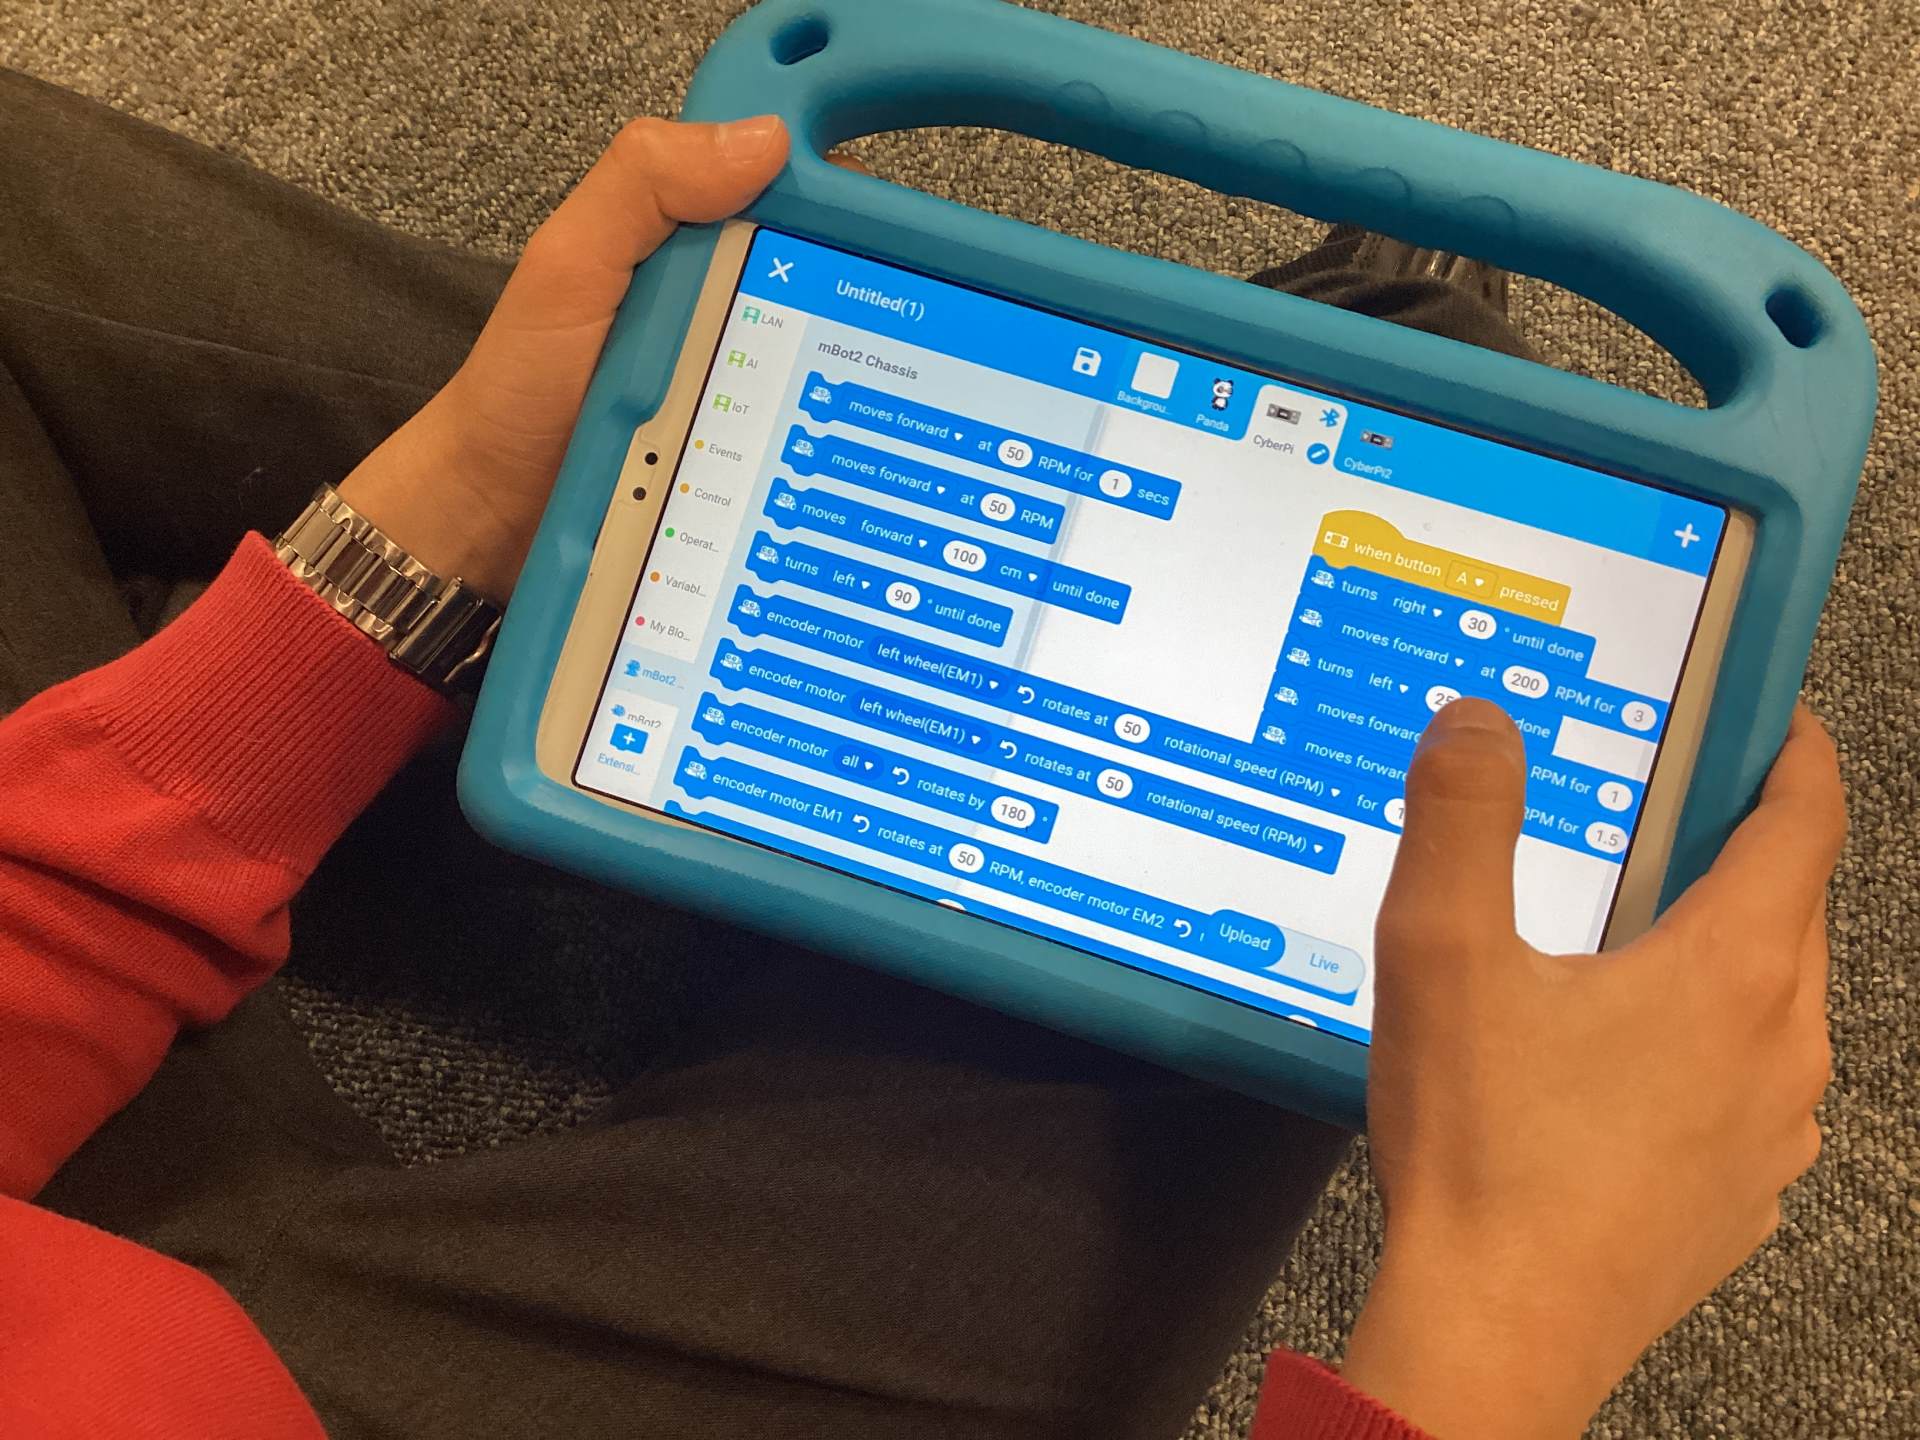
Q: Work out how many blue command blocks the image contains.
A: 14